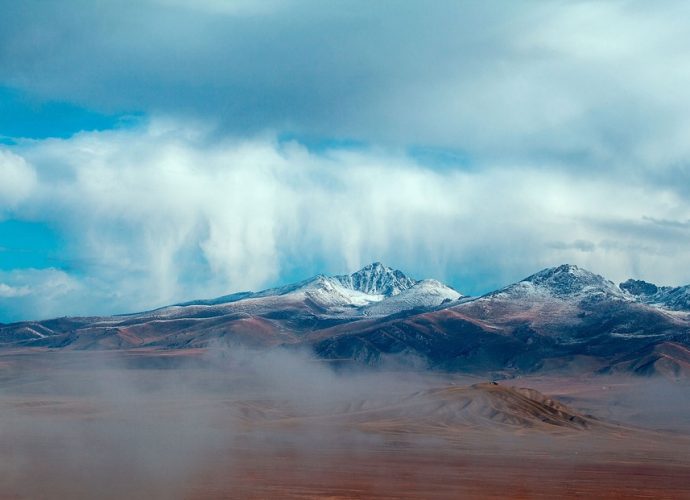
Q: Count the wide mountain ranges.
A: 1